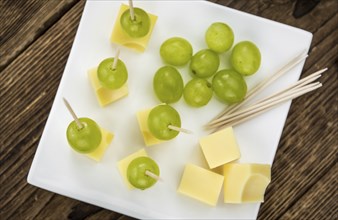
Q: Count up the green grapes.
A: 12